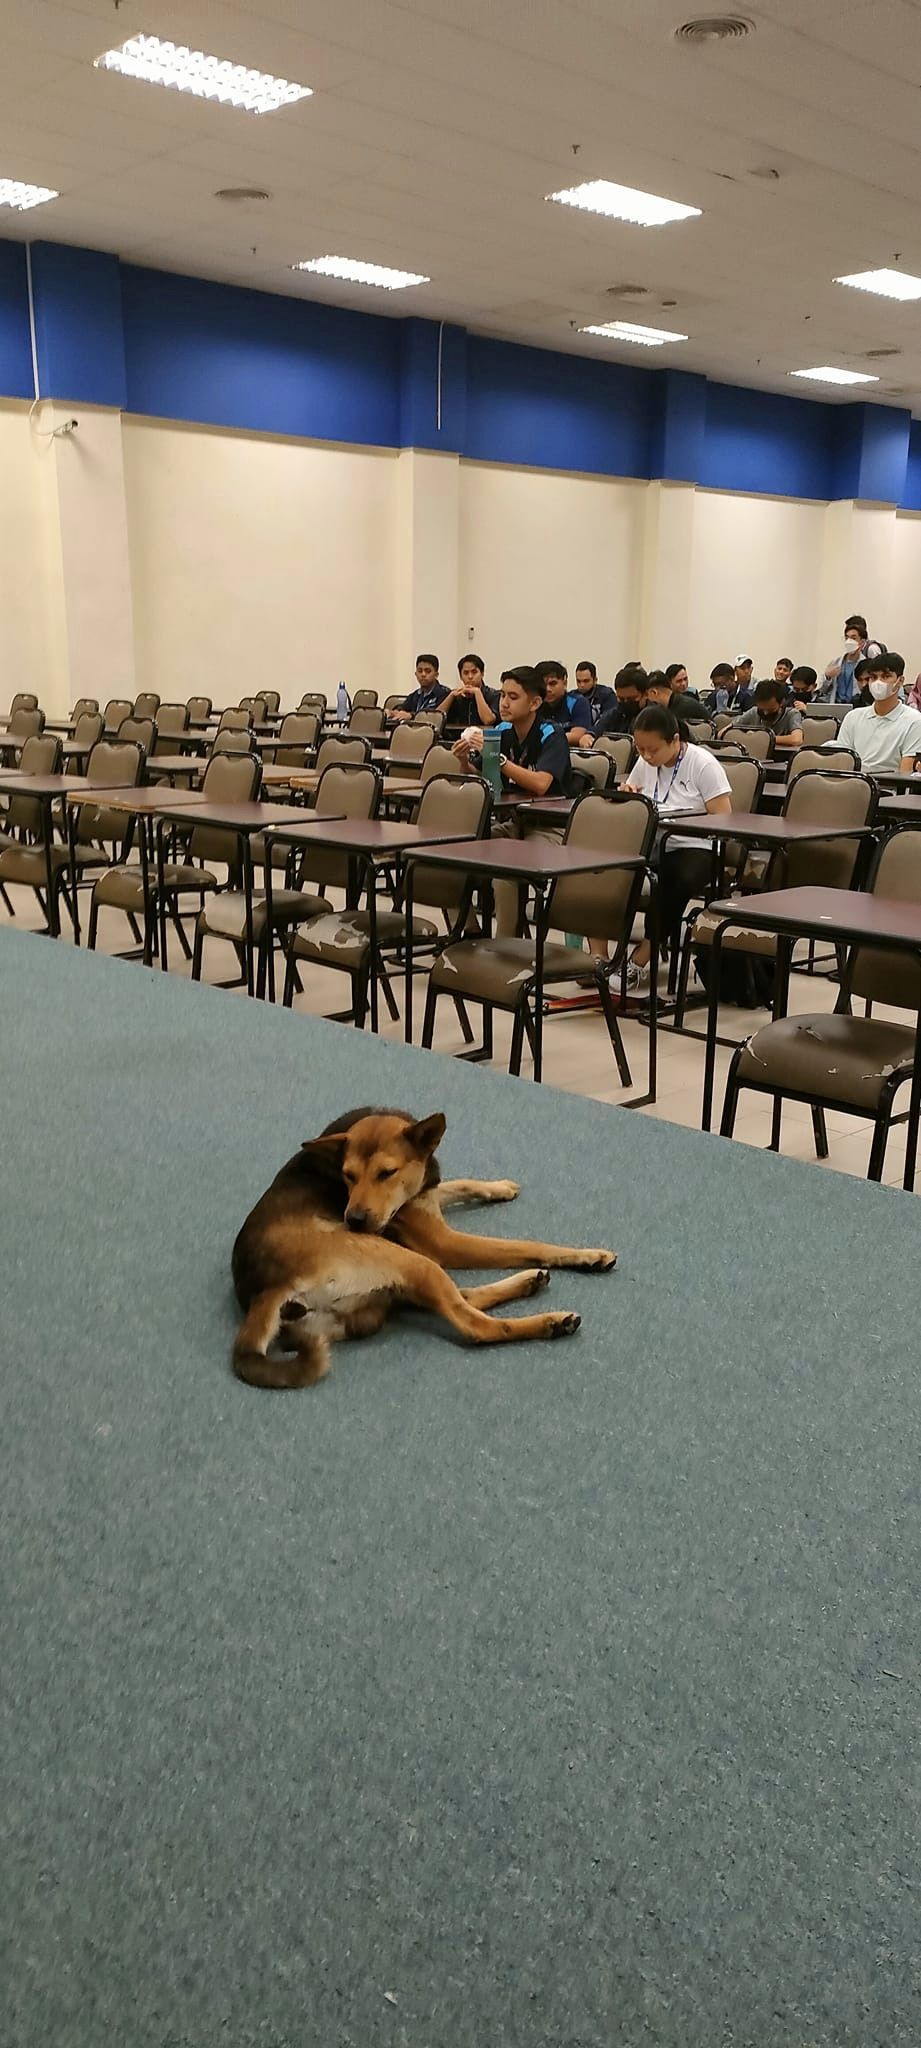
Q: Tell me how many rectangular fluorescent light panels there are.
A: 7